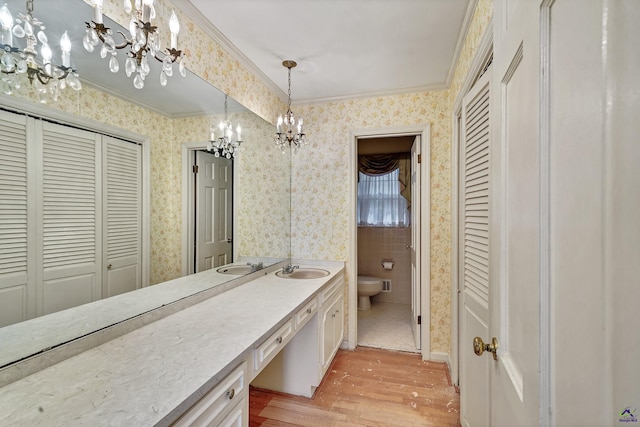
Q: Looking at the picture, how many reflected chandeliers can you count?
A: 2